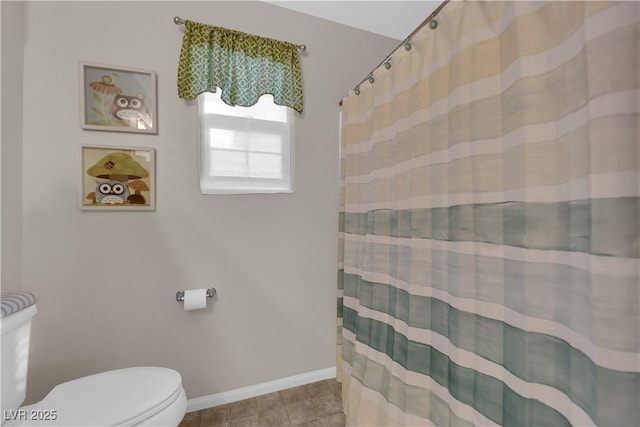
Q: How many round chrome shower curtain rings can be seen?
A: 5